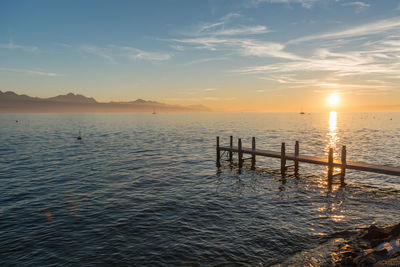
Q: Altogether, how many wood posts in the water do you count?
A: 8